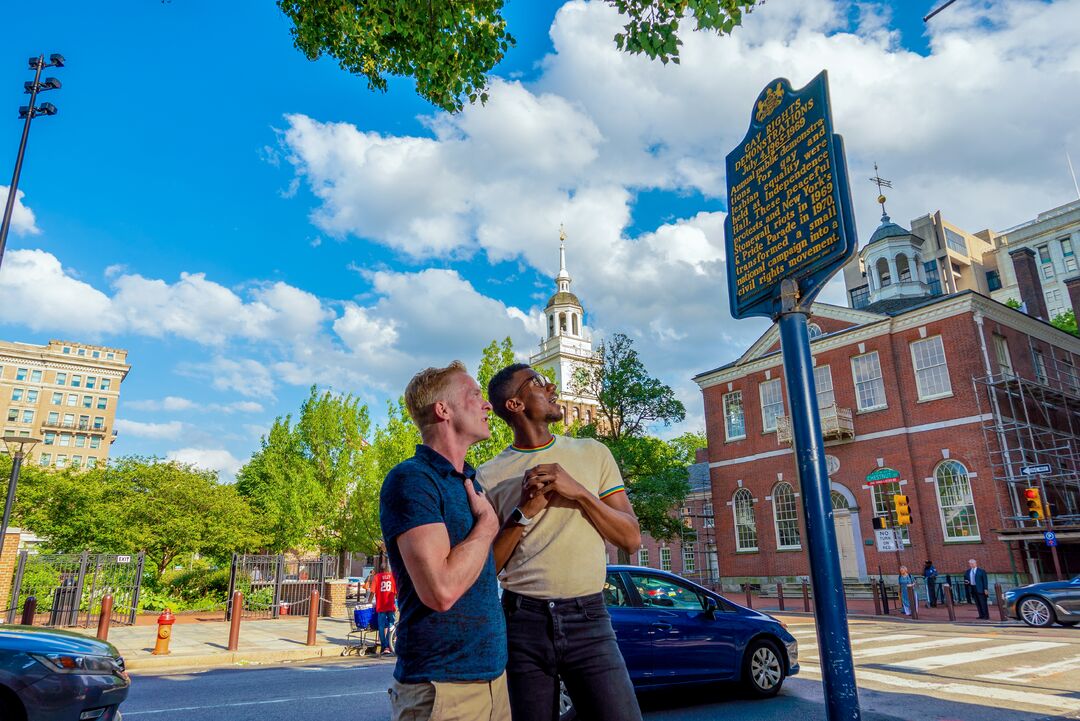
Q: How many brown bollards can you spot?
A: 11